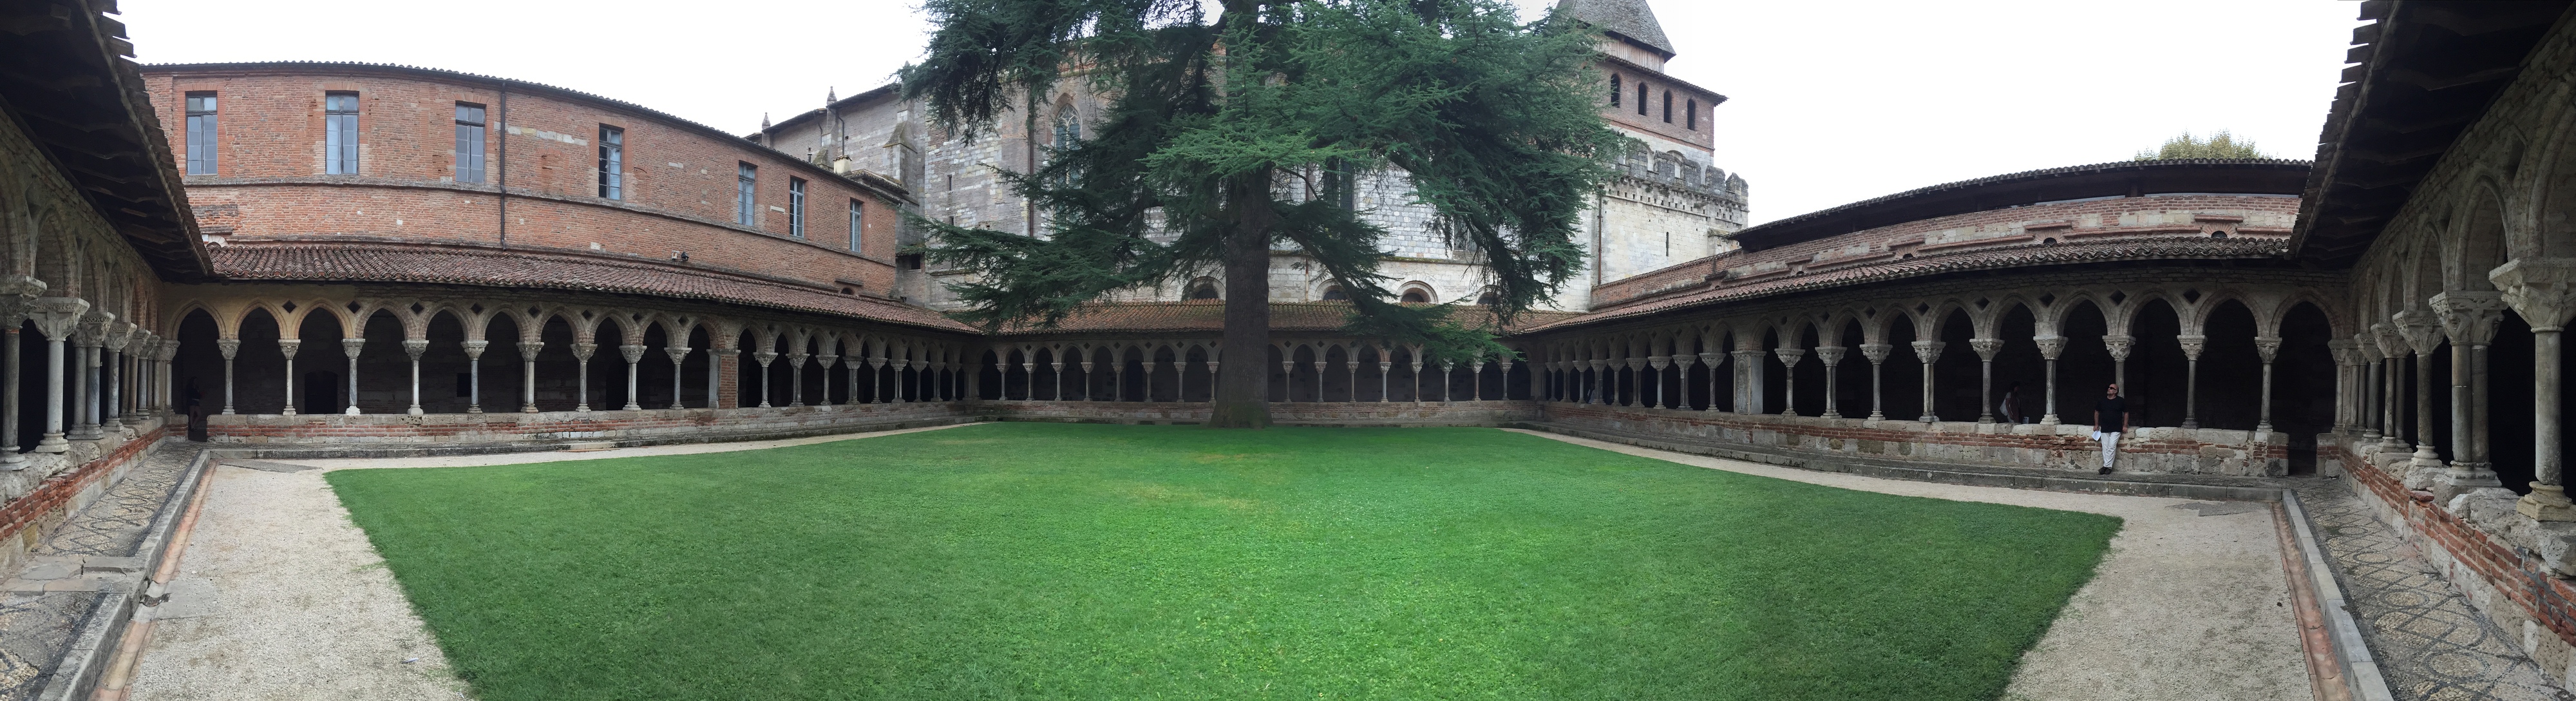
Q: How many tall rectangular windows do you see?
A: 7